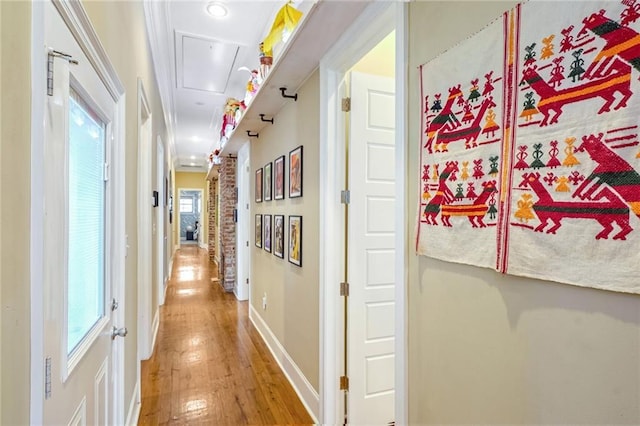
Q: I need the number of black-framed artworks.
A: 8